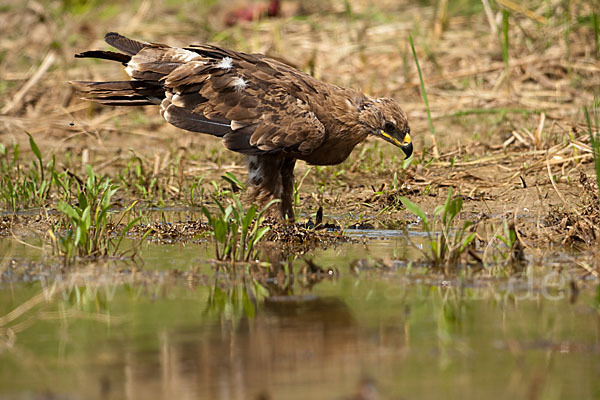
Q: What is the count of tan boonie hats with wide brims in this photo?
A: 0